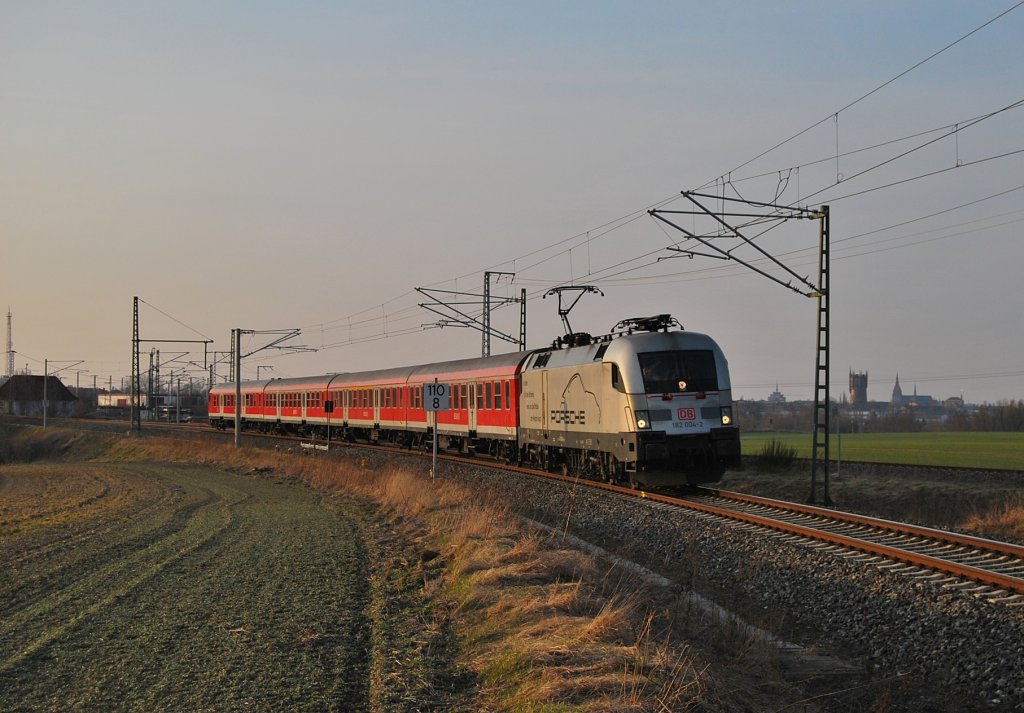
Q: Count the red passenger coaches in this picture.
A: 4